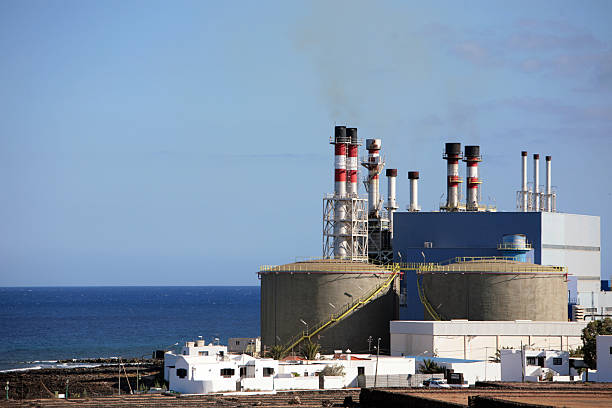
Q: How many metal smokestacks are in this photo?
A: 10